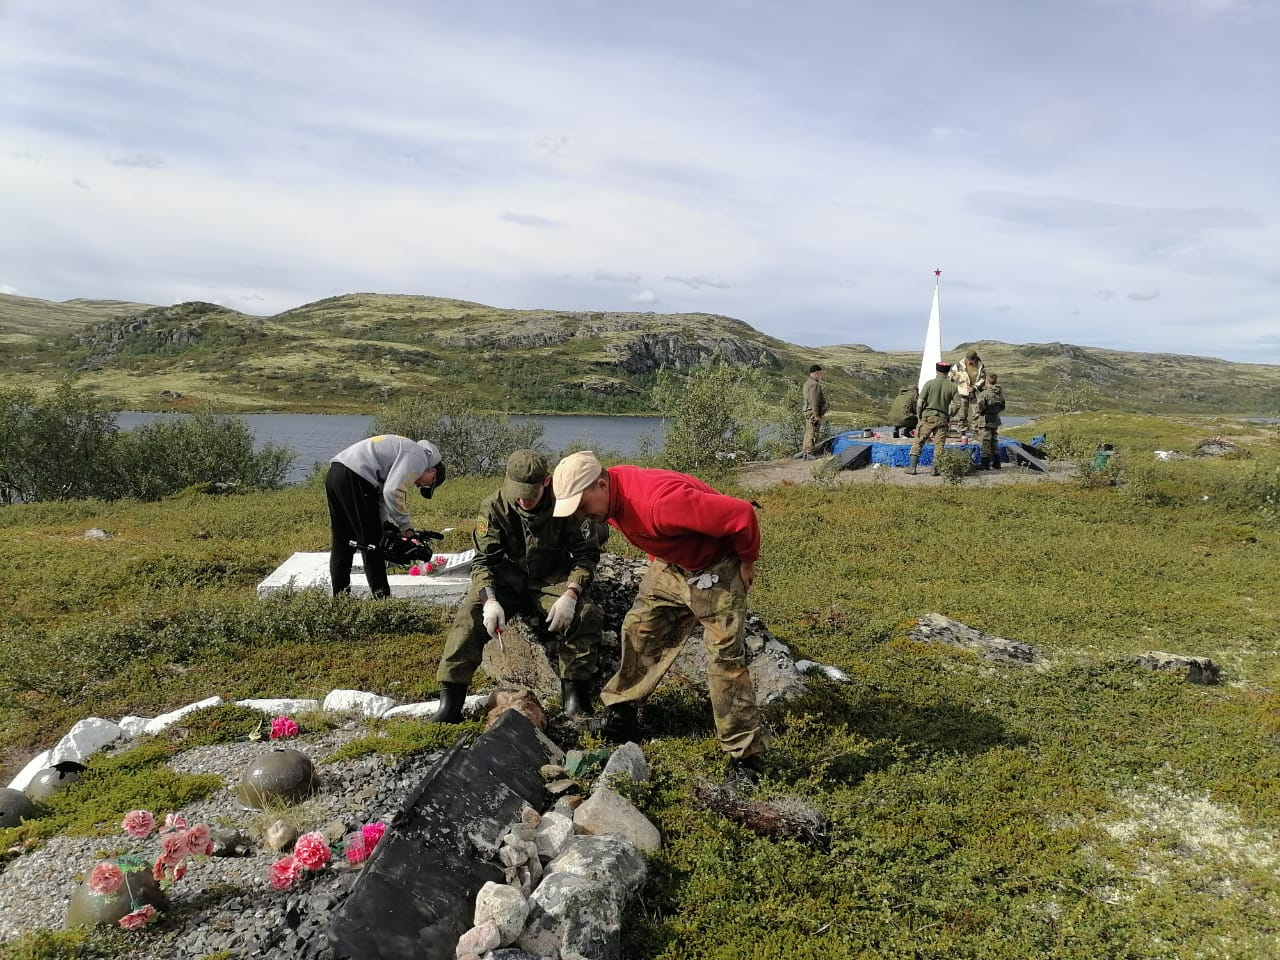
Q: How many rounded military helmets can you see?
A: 4